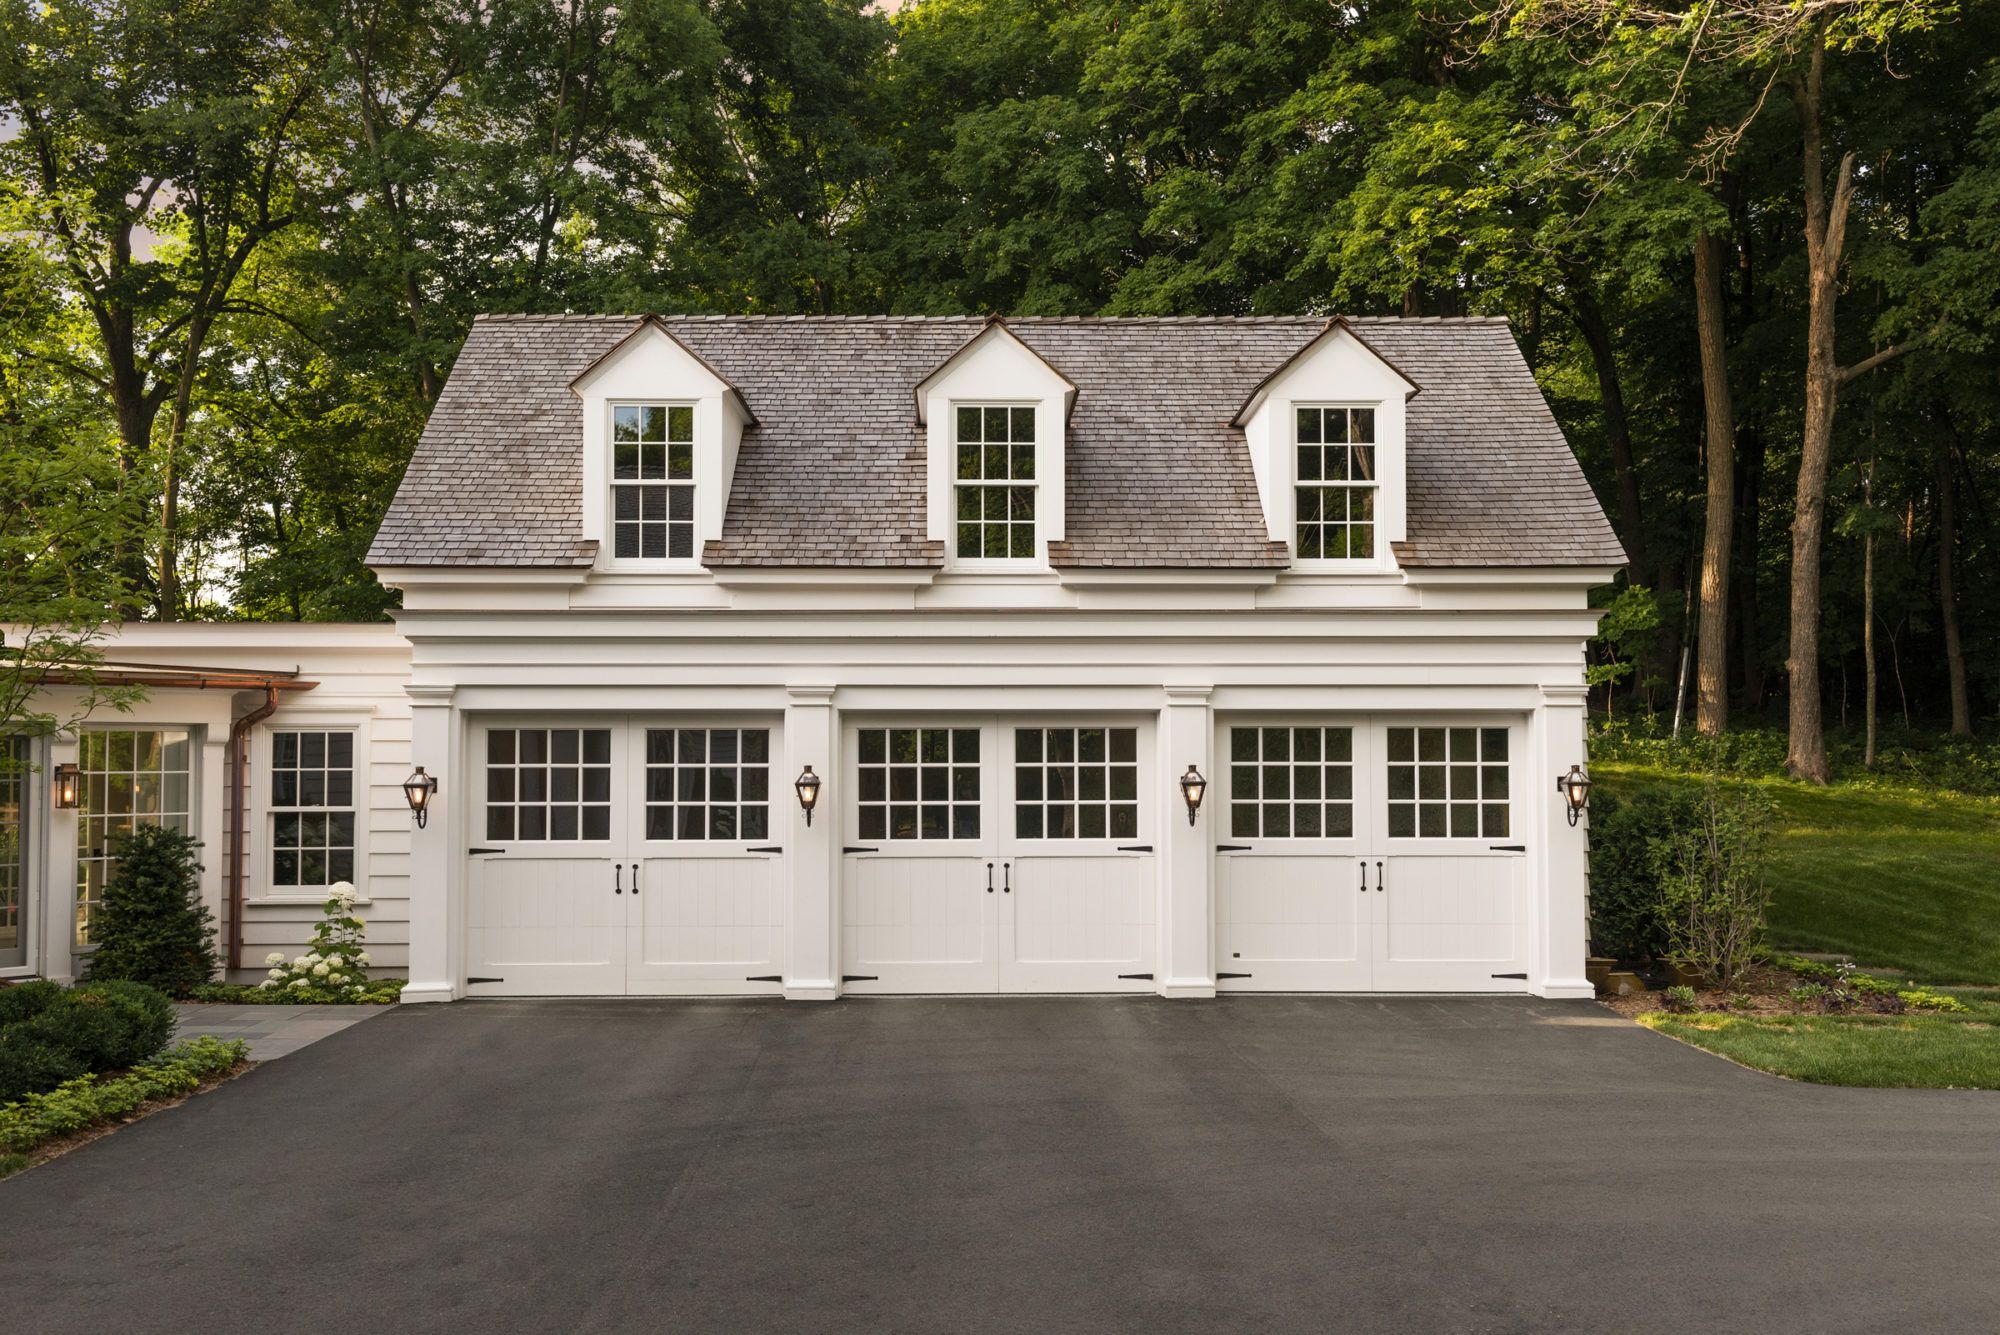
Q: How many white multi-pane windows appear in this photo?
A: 11